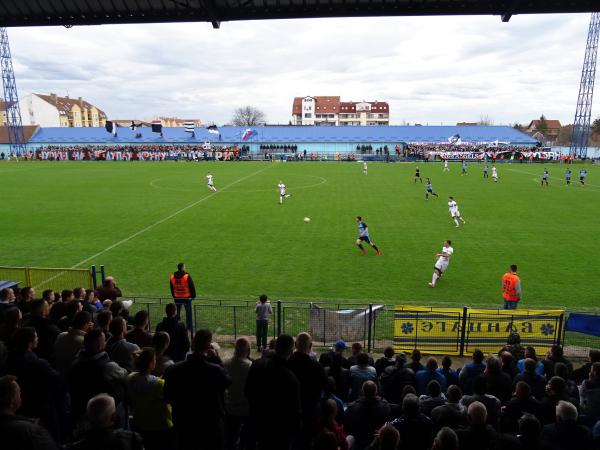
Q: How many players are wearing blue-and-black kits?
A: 7